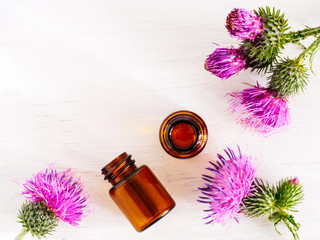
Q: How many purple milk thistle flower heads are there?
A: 5